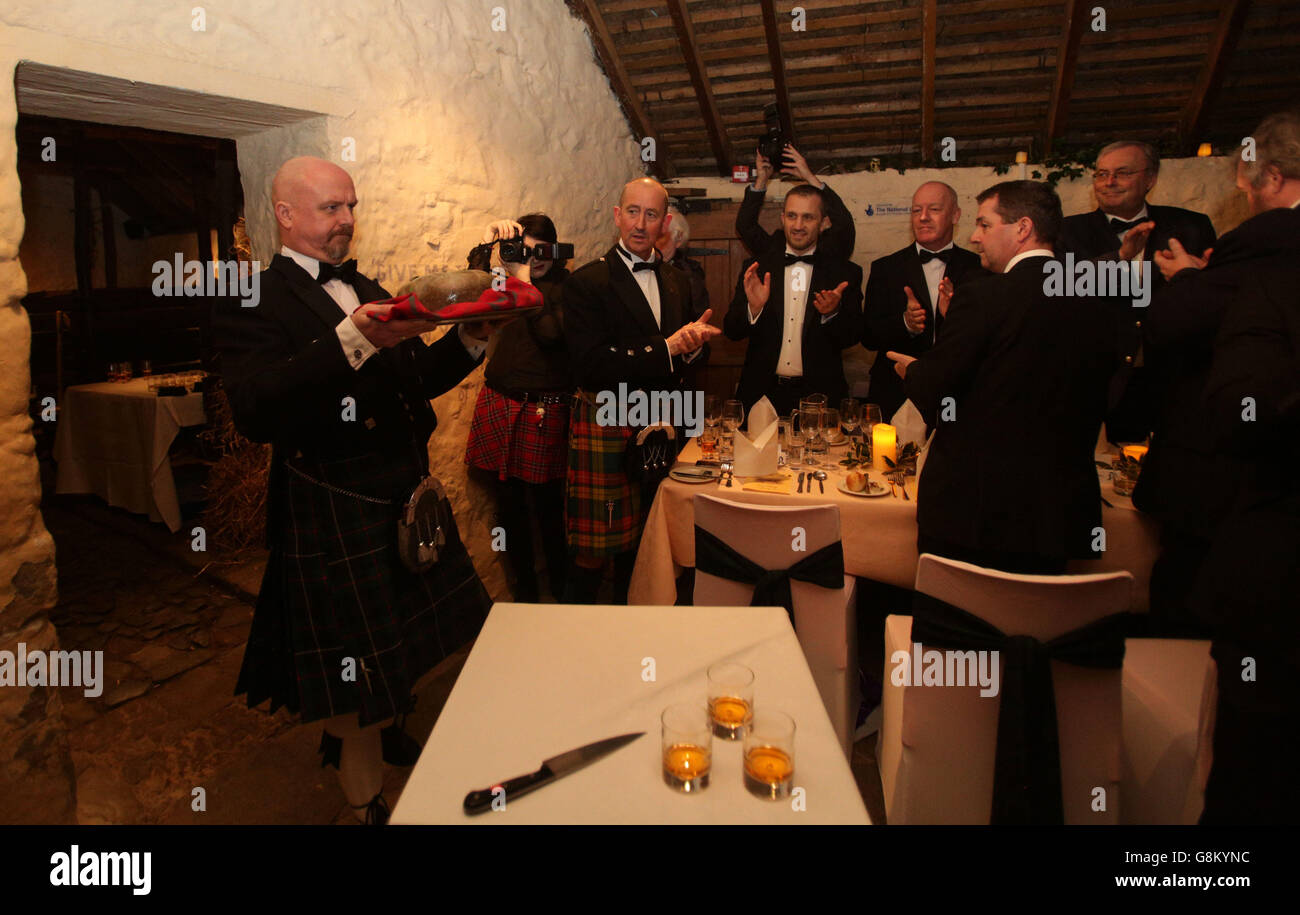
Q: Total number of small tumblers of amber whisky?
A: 3